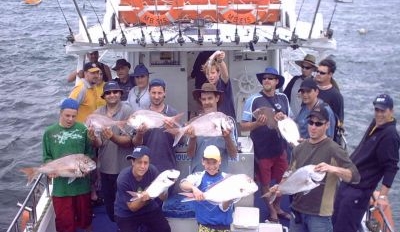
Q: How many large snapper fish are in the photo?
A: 7